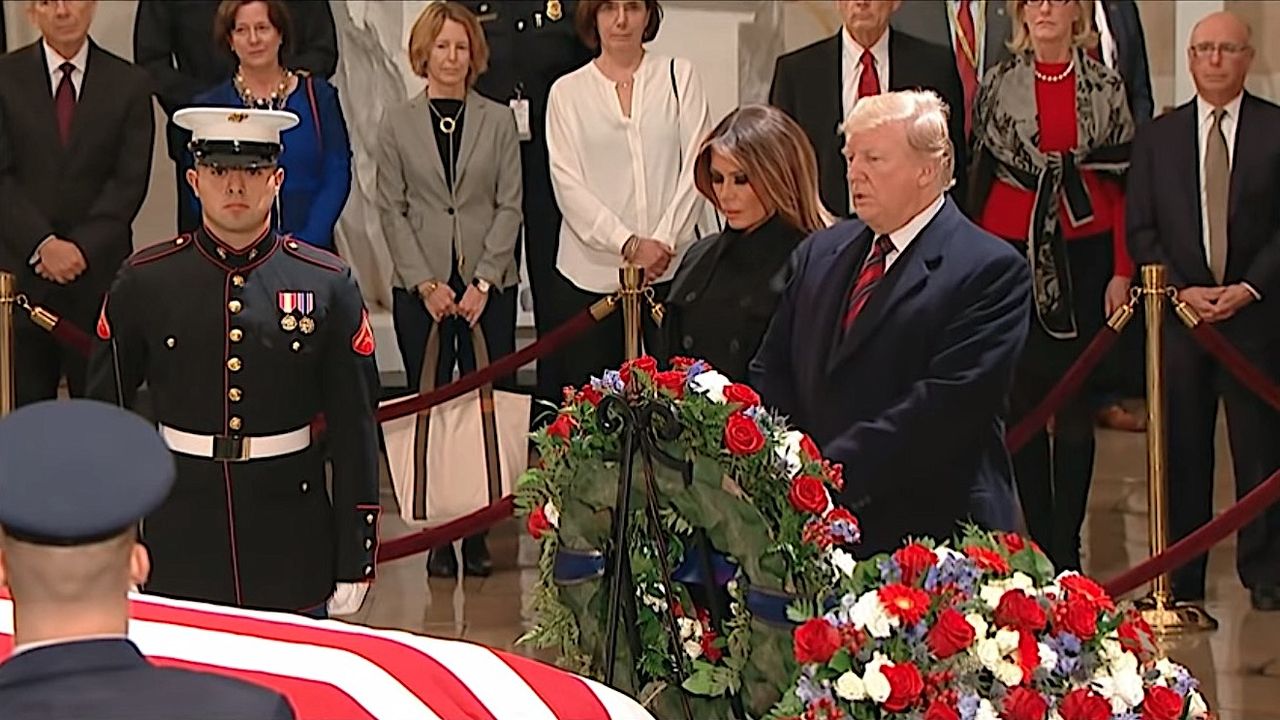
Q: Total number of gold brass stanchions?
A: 3